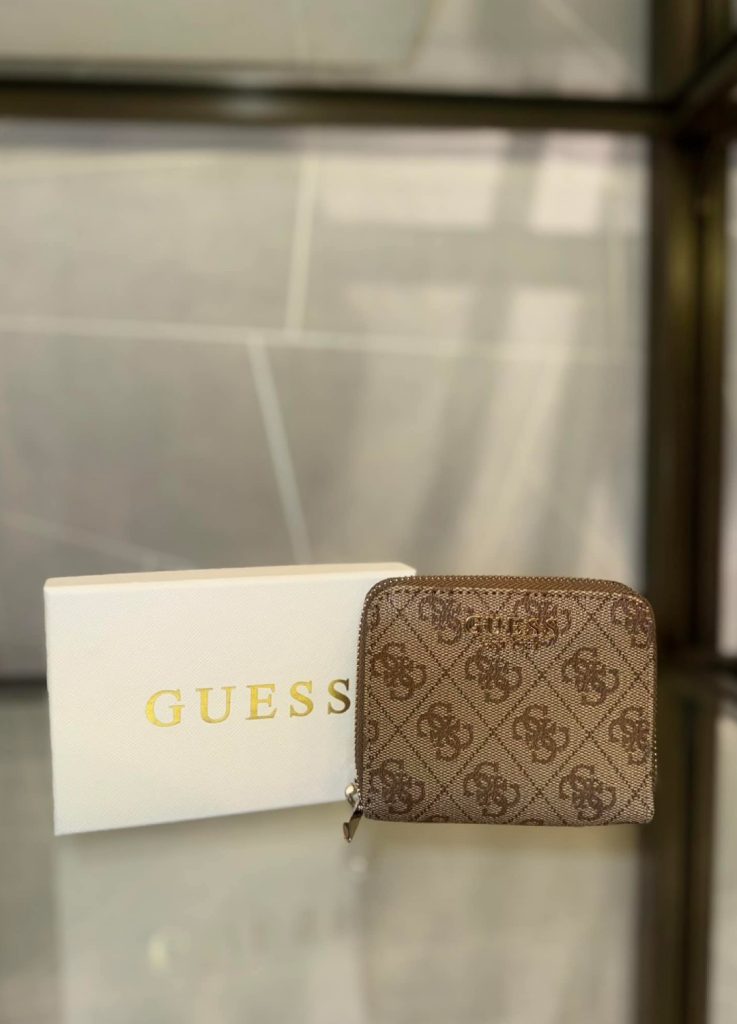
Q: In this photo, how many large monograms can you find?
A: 12